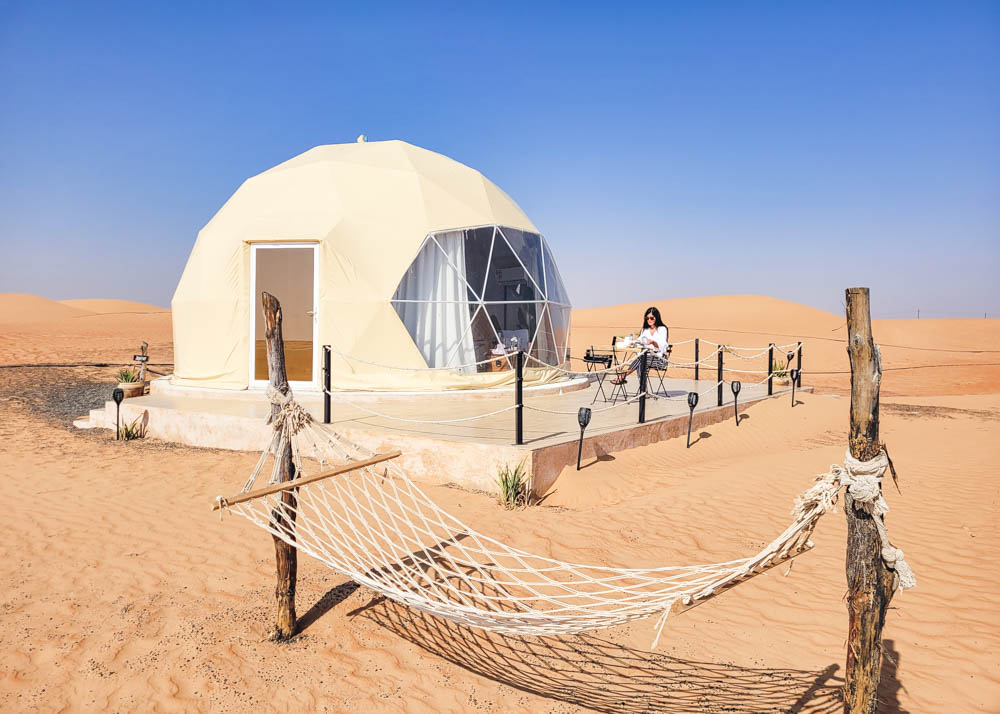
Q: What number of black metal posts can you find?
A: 7